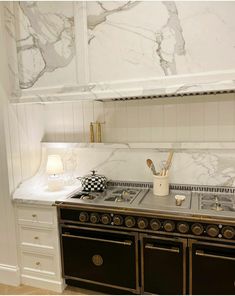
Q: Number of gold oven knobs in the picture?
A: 12